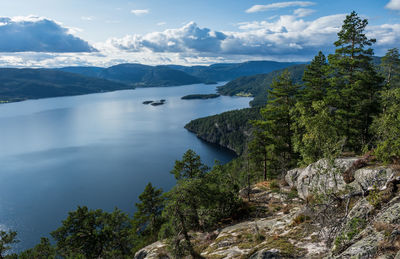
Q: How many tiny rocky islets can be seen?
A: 3